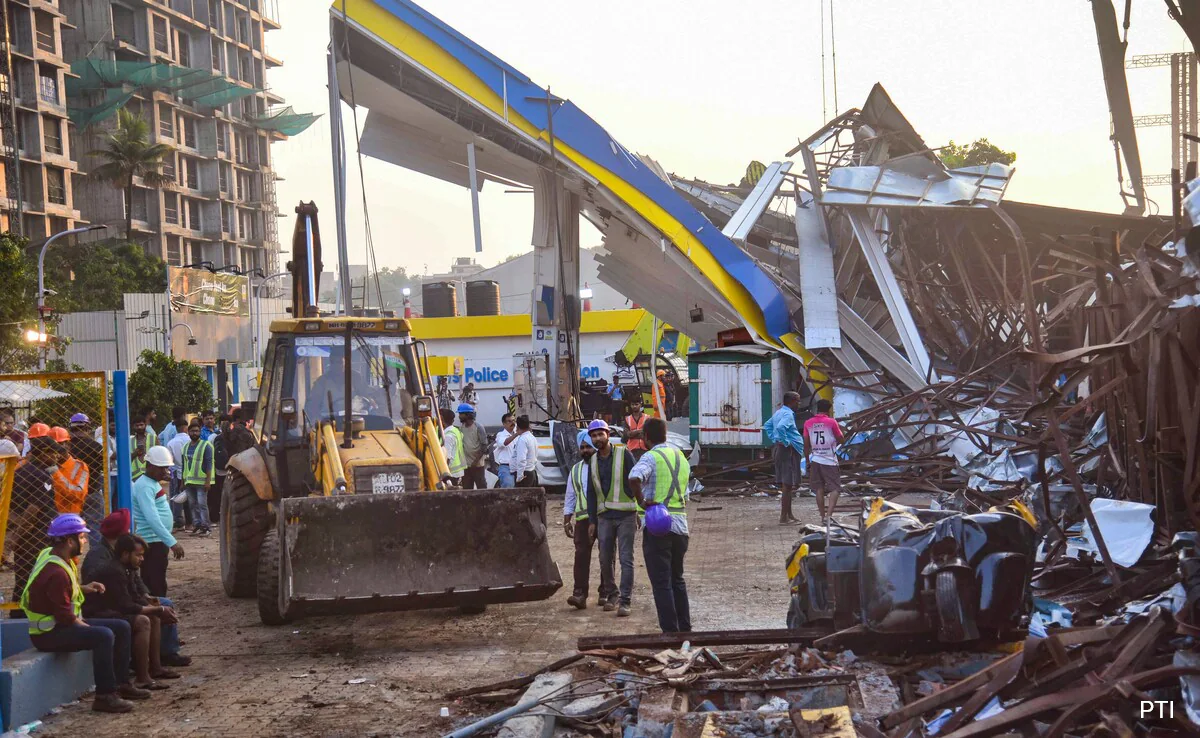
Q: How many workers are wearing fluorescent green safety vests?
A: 7